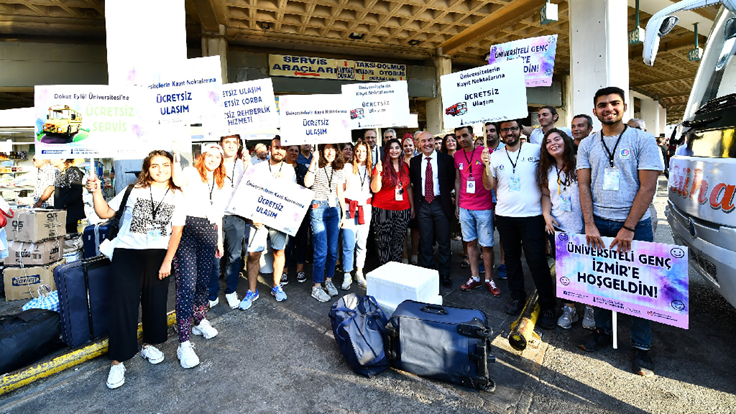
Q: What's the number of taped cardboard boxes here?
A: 3